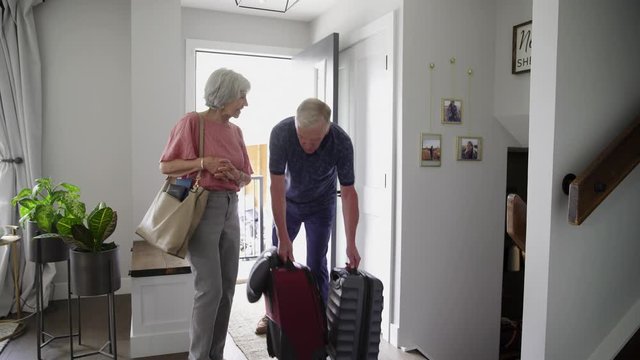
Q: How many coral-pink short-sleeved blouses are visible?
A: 1